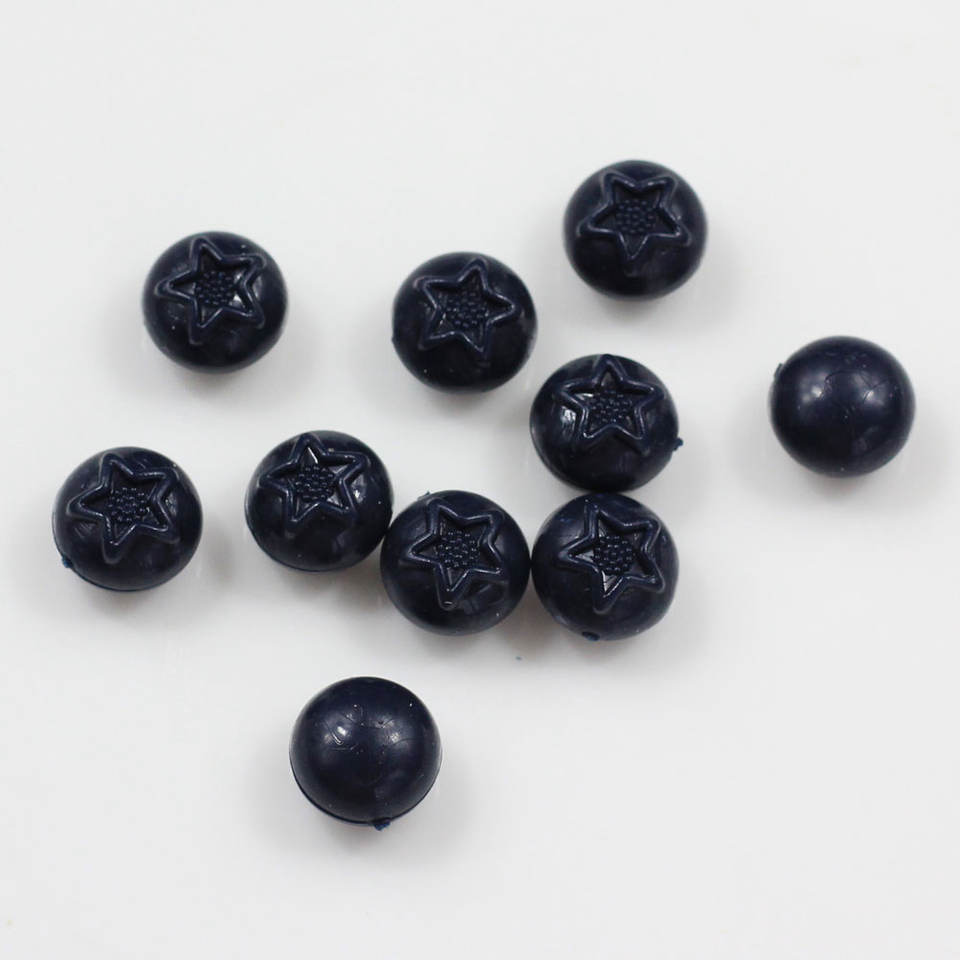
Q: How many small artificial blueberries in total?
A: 10